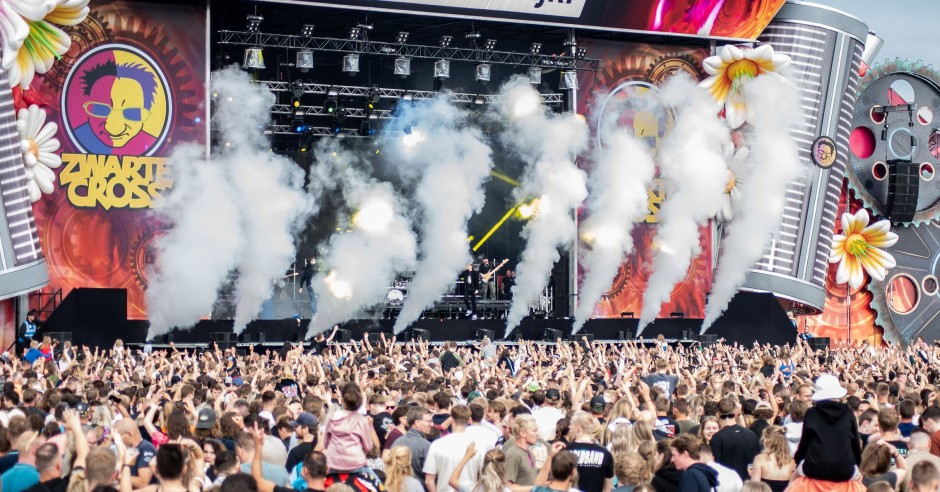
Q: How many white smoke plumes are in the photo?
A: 8